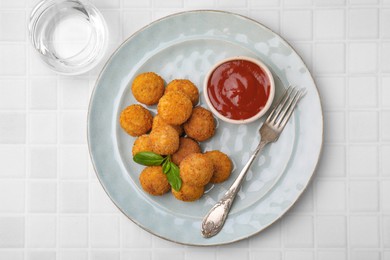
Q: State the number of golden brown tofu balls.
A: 13